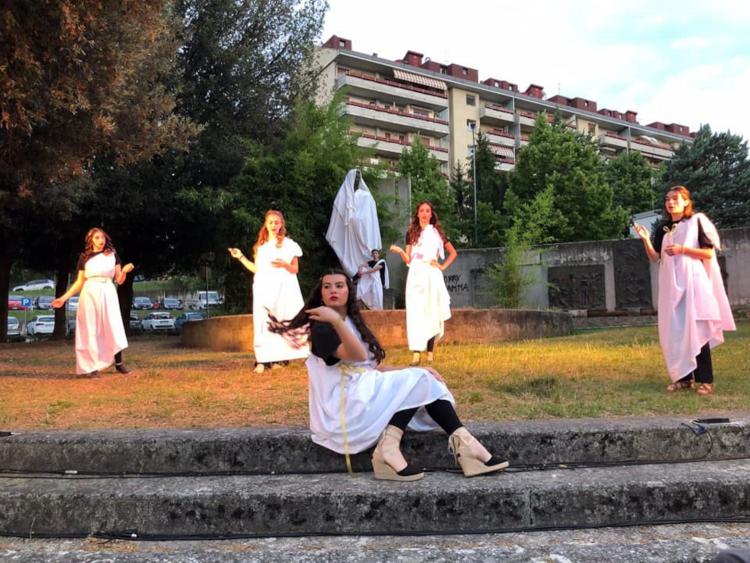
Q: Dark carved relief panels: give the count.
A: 2